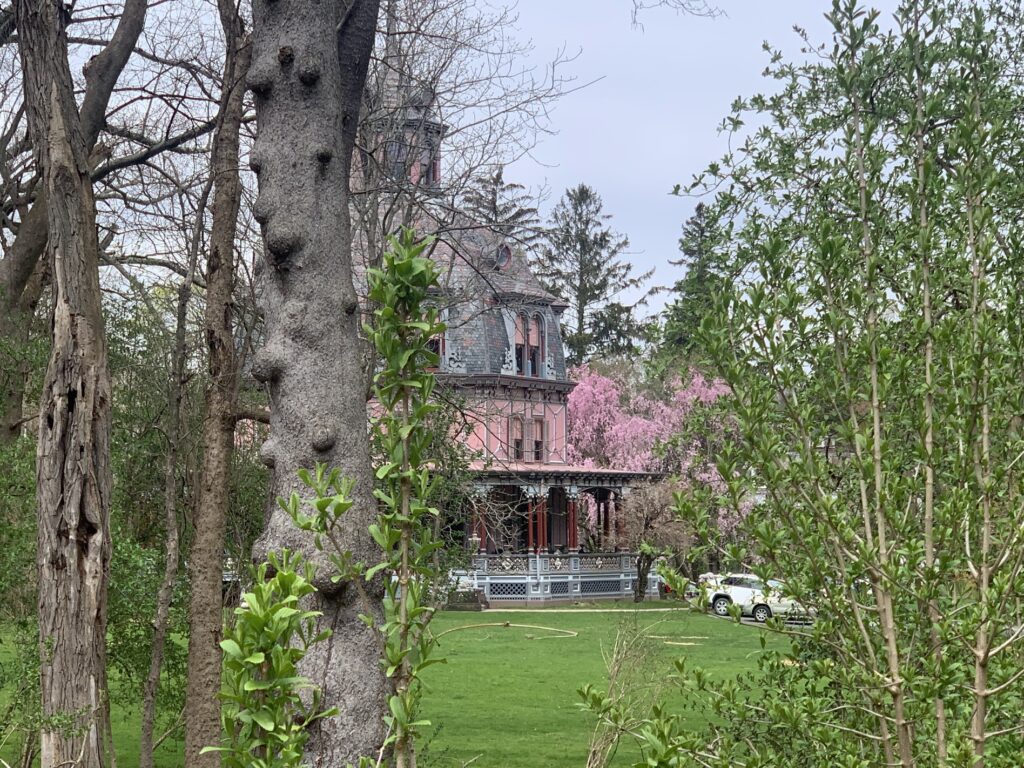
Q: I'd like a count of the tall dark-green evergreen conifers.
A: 3